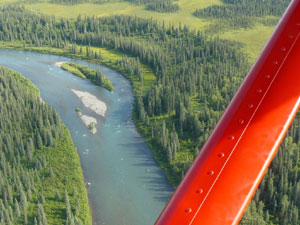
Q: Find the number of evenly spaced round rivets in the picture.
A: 13